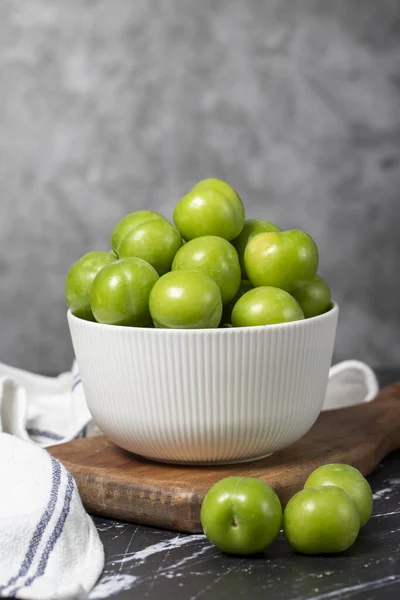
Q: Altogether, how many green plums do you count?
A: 13